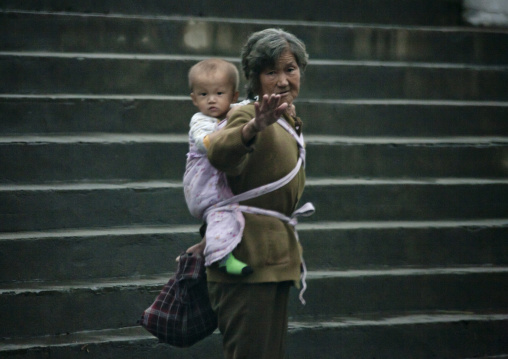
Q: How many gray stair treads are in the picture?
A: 8